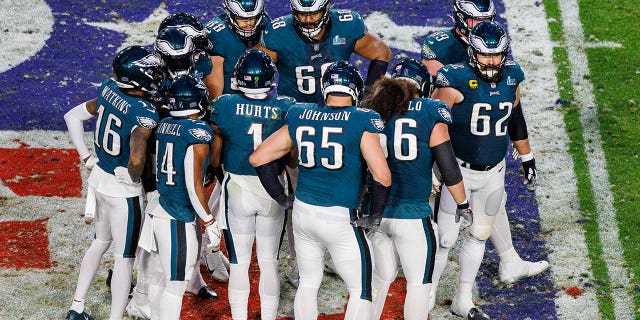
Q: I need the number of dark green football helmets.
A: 11